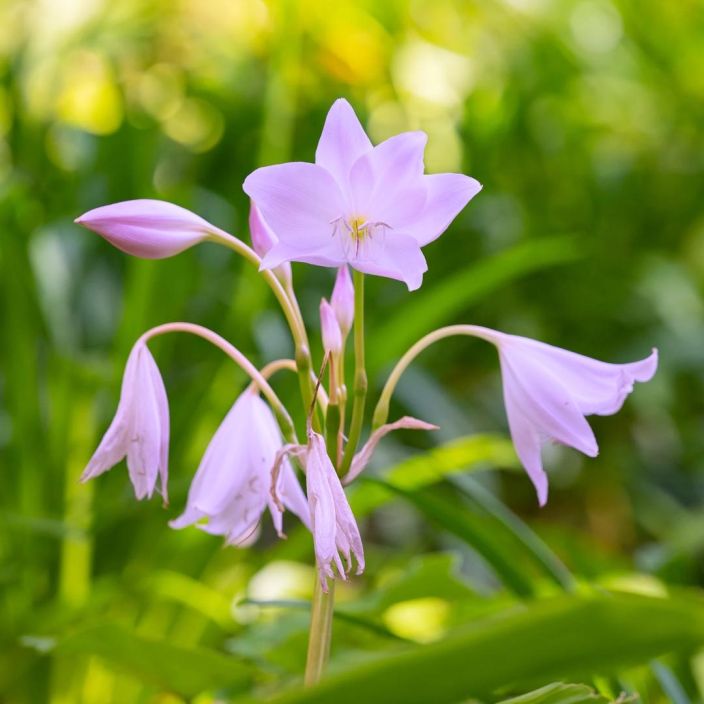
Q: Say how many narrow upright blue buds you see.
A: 0